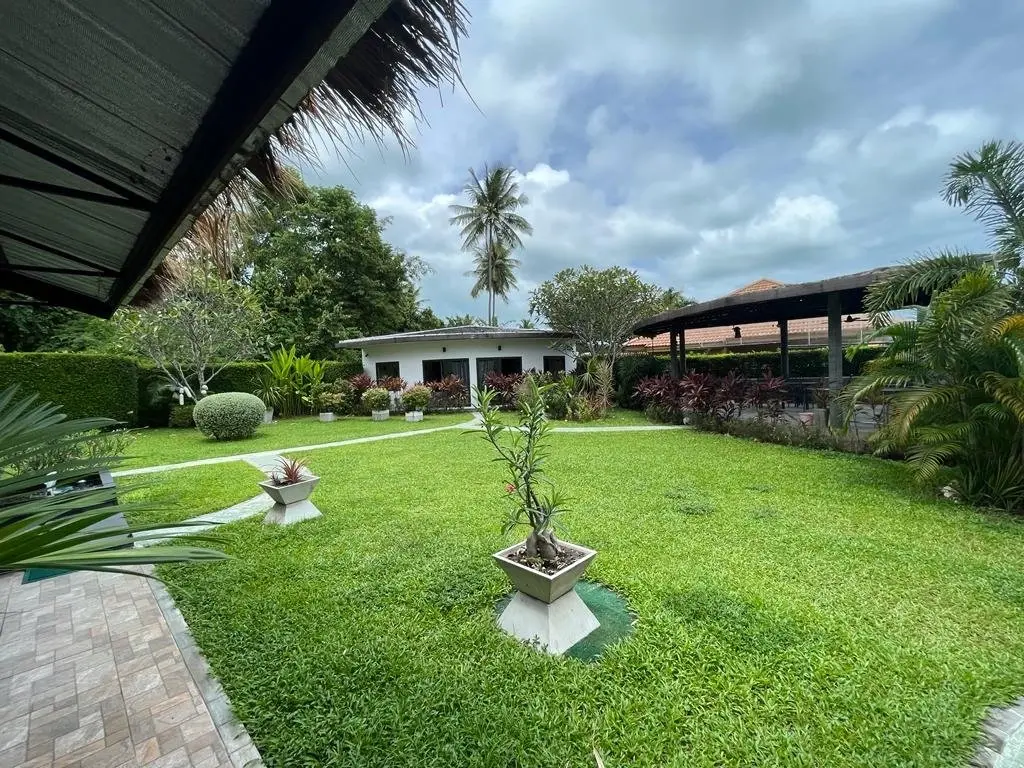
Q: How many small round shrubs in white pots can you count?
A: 3